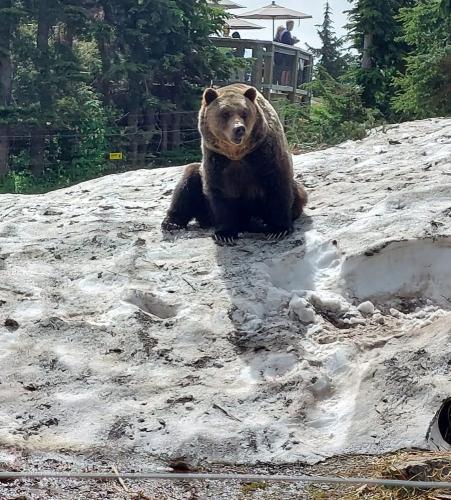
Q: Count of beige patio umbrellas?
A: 3